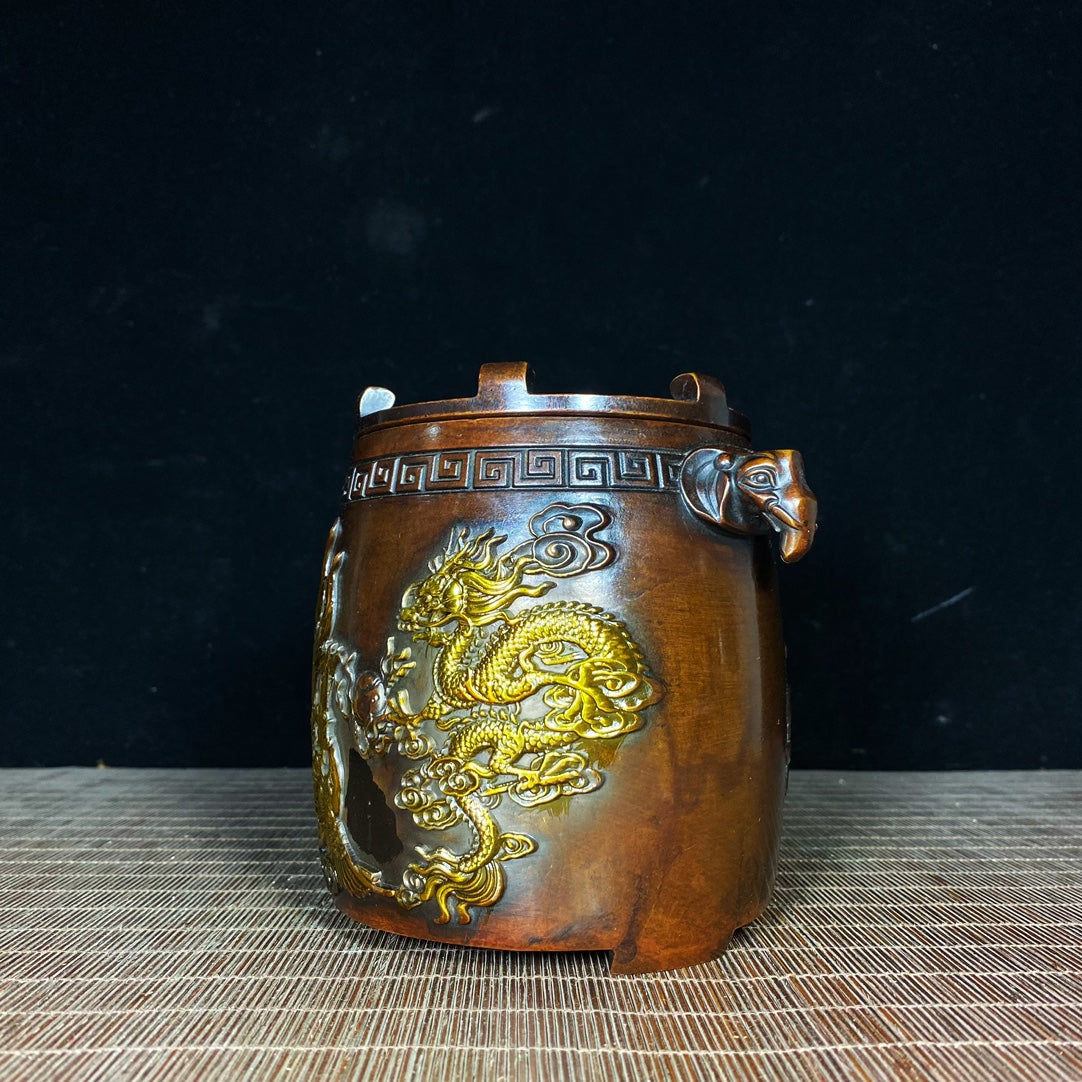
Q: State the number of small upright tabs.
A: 3